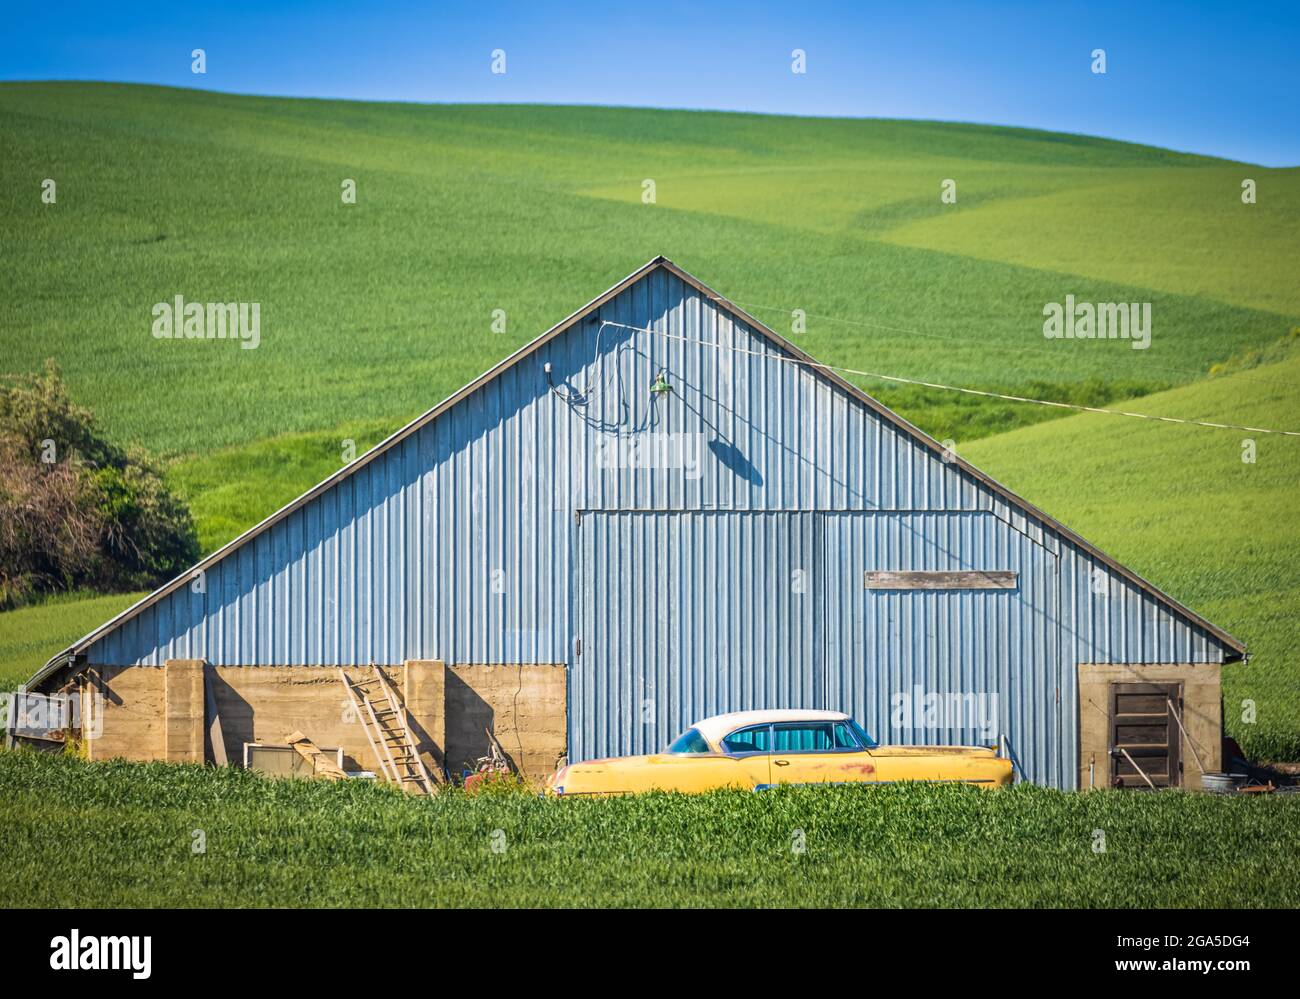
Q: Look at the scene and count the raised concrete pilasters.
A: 2